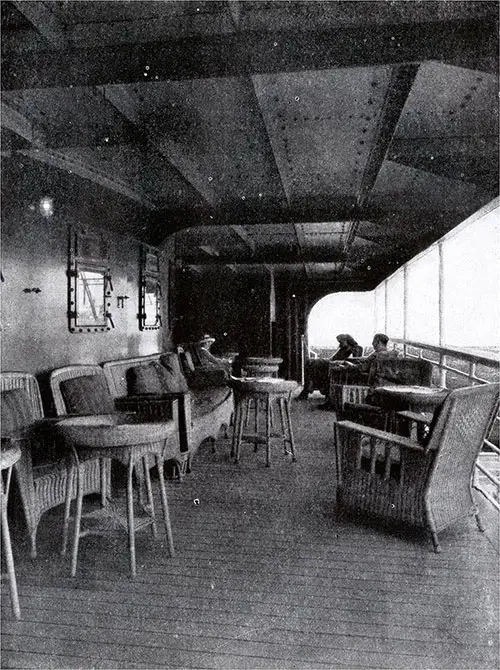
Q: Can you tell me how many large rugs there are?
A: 0